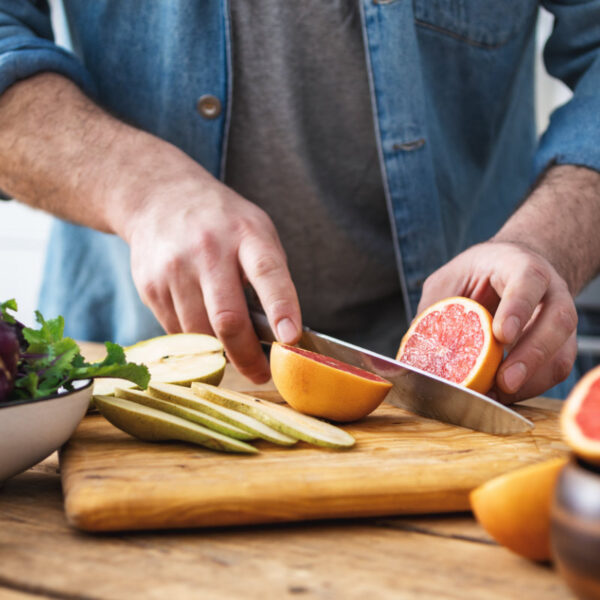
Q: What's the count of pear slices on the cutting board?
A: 4